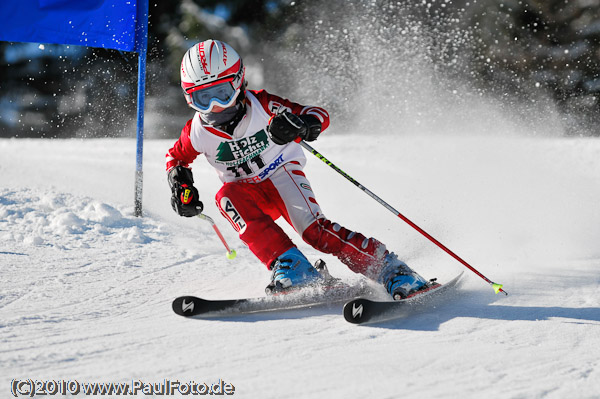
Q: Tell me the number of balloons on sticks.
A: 0